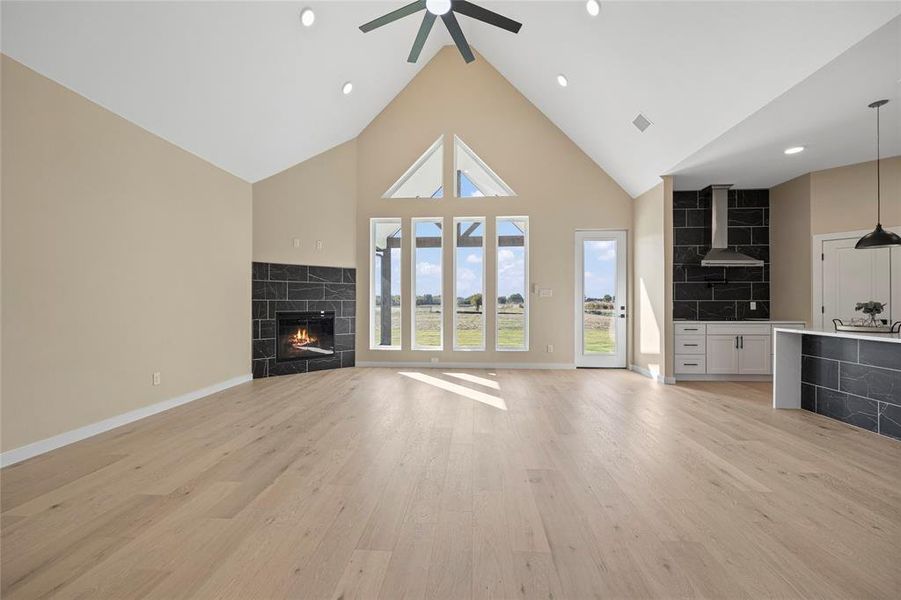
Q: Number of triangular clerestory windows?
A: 2